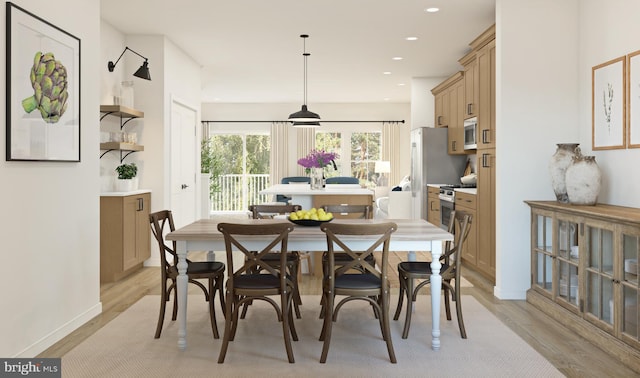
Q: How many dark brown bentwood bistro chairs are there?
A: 6